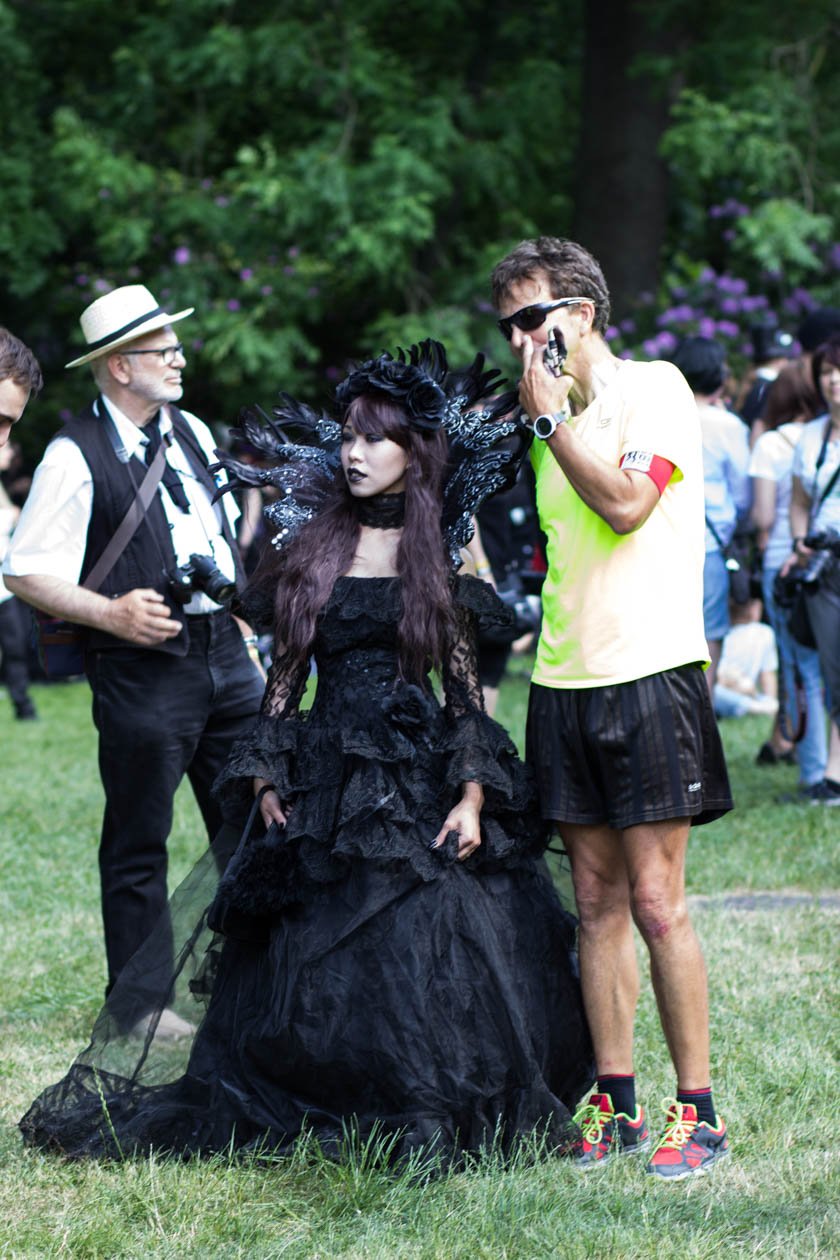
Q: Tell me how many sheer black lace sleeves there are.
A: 2